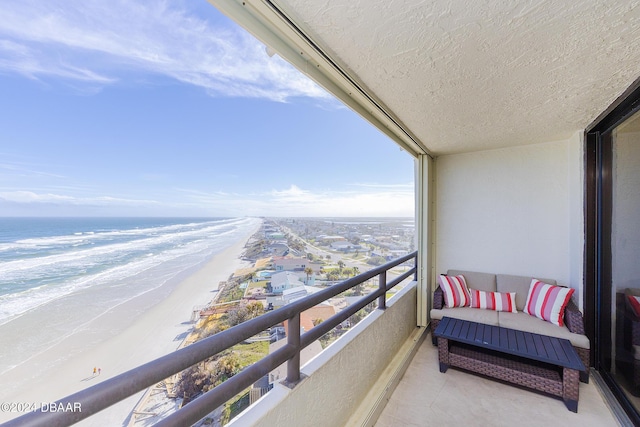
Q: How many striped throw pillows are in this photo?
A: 3